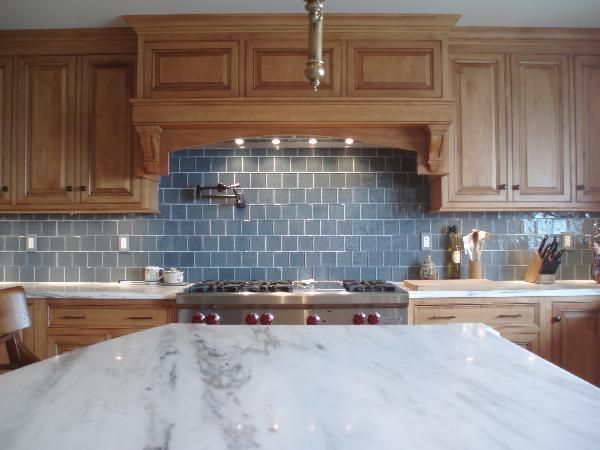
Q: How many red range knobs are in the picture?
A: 7